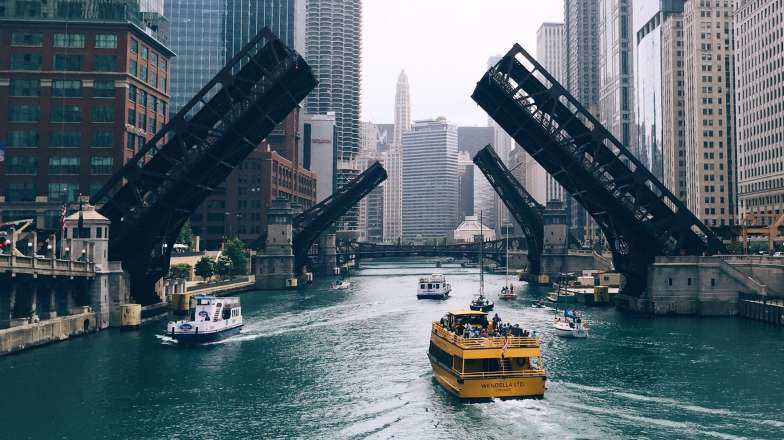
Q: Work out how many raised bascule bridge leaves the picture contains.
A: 4